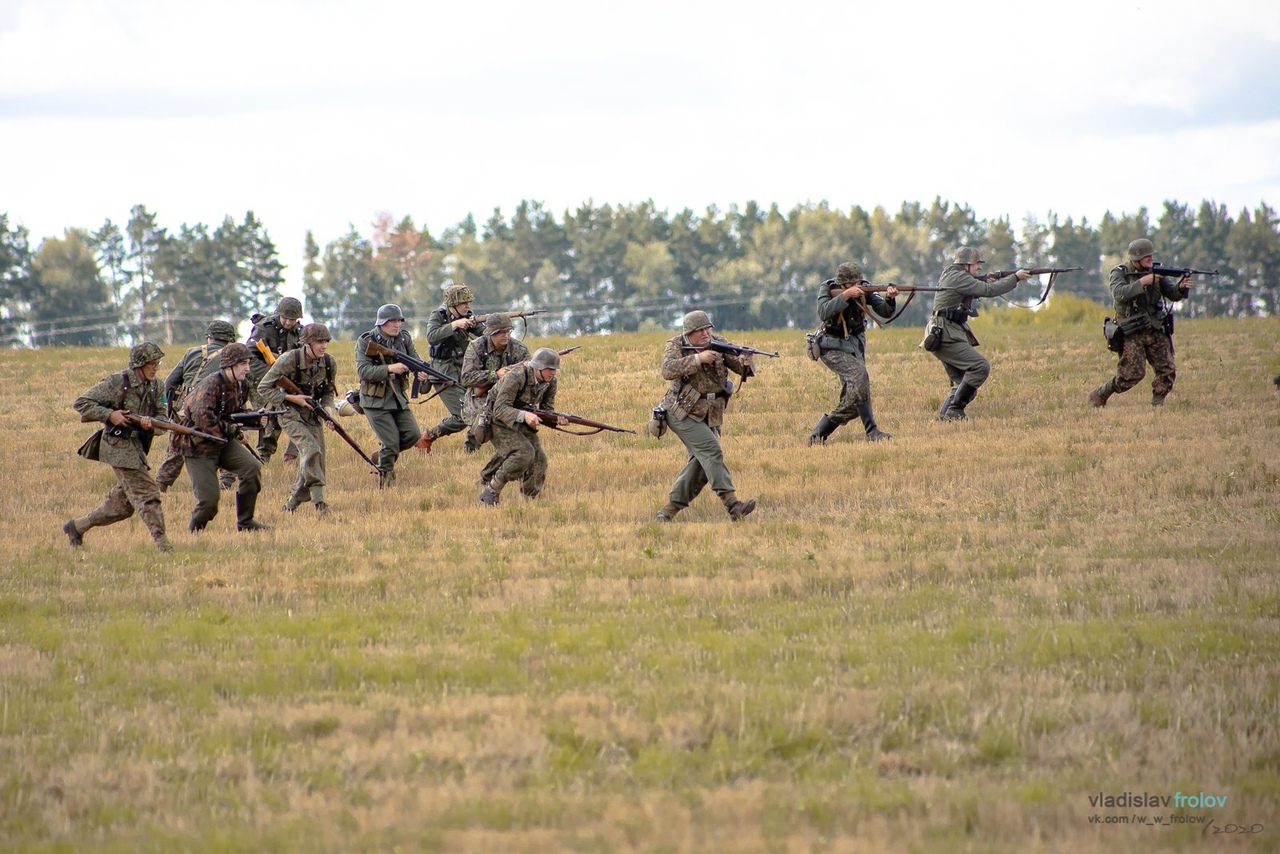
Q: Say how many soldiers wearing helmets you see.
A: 13